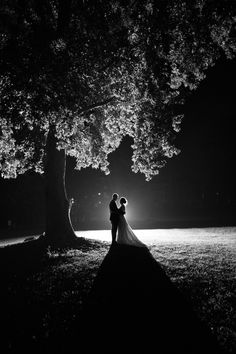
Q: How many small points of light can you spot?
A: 2